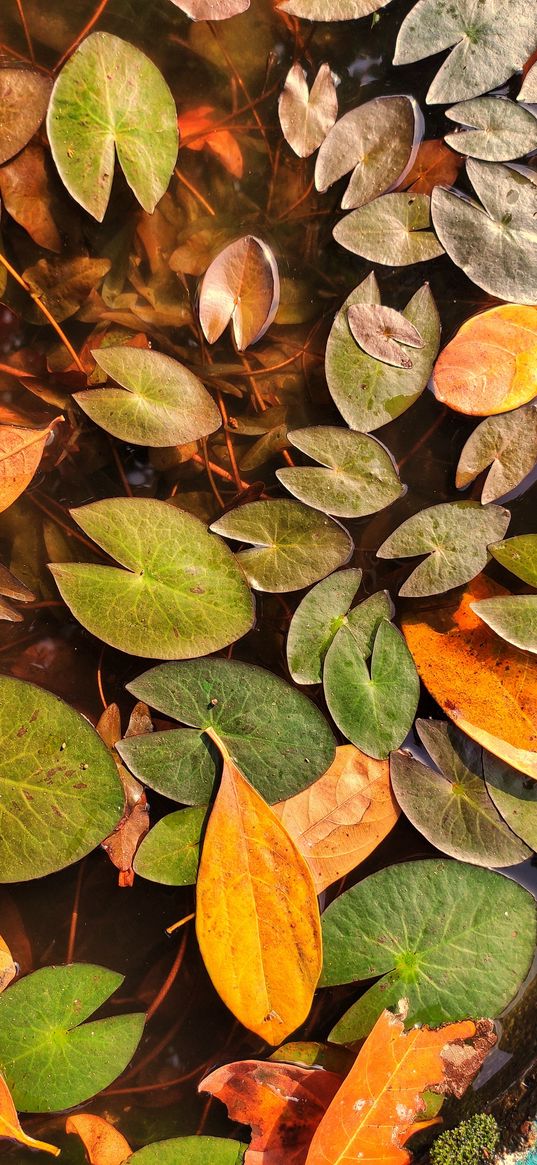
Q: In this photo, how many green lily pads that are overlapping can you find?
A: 2